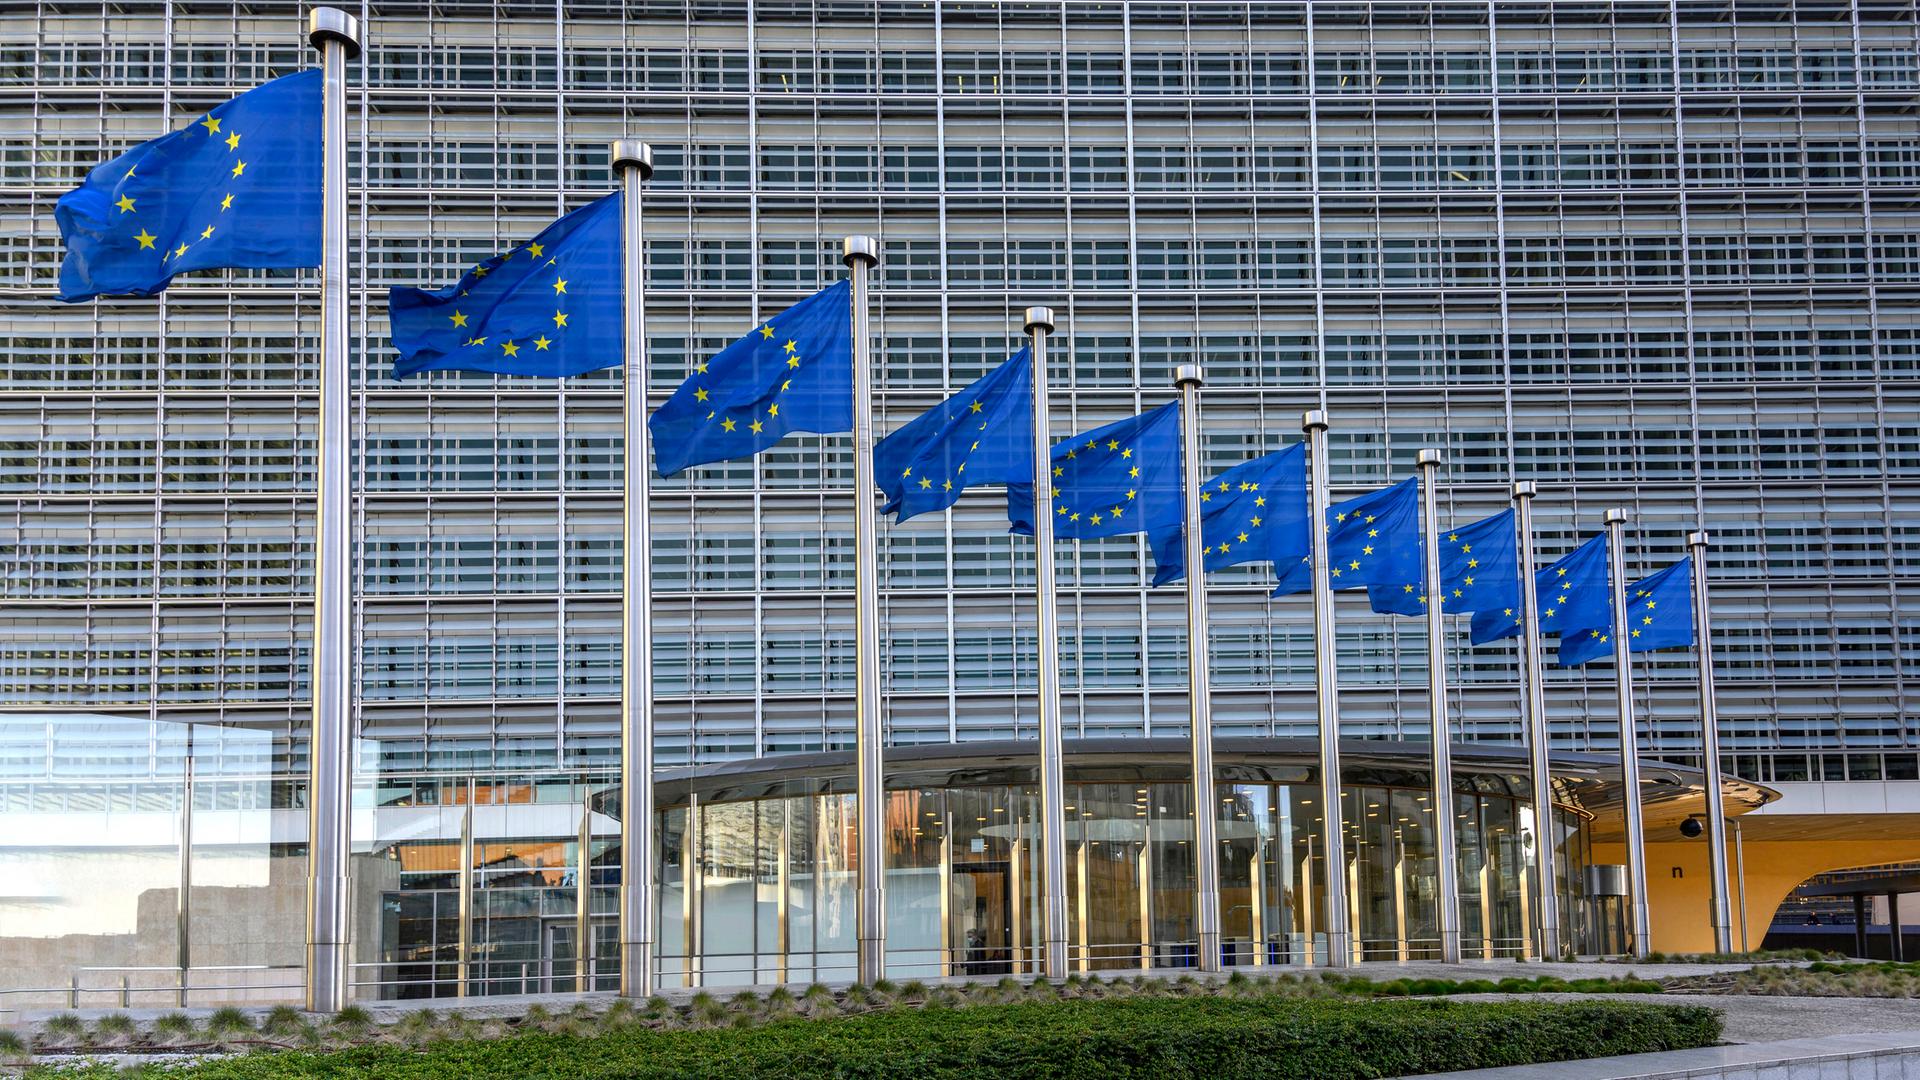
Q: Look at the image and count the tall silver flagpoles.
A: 10